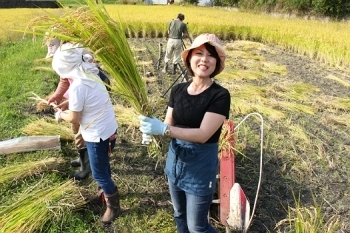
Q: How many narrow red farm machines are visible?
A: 1